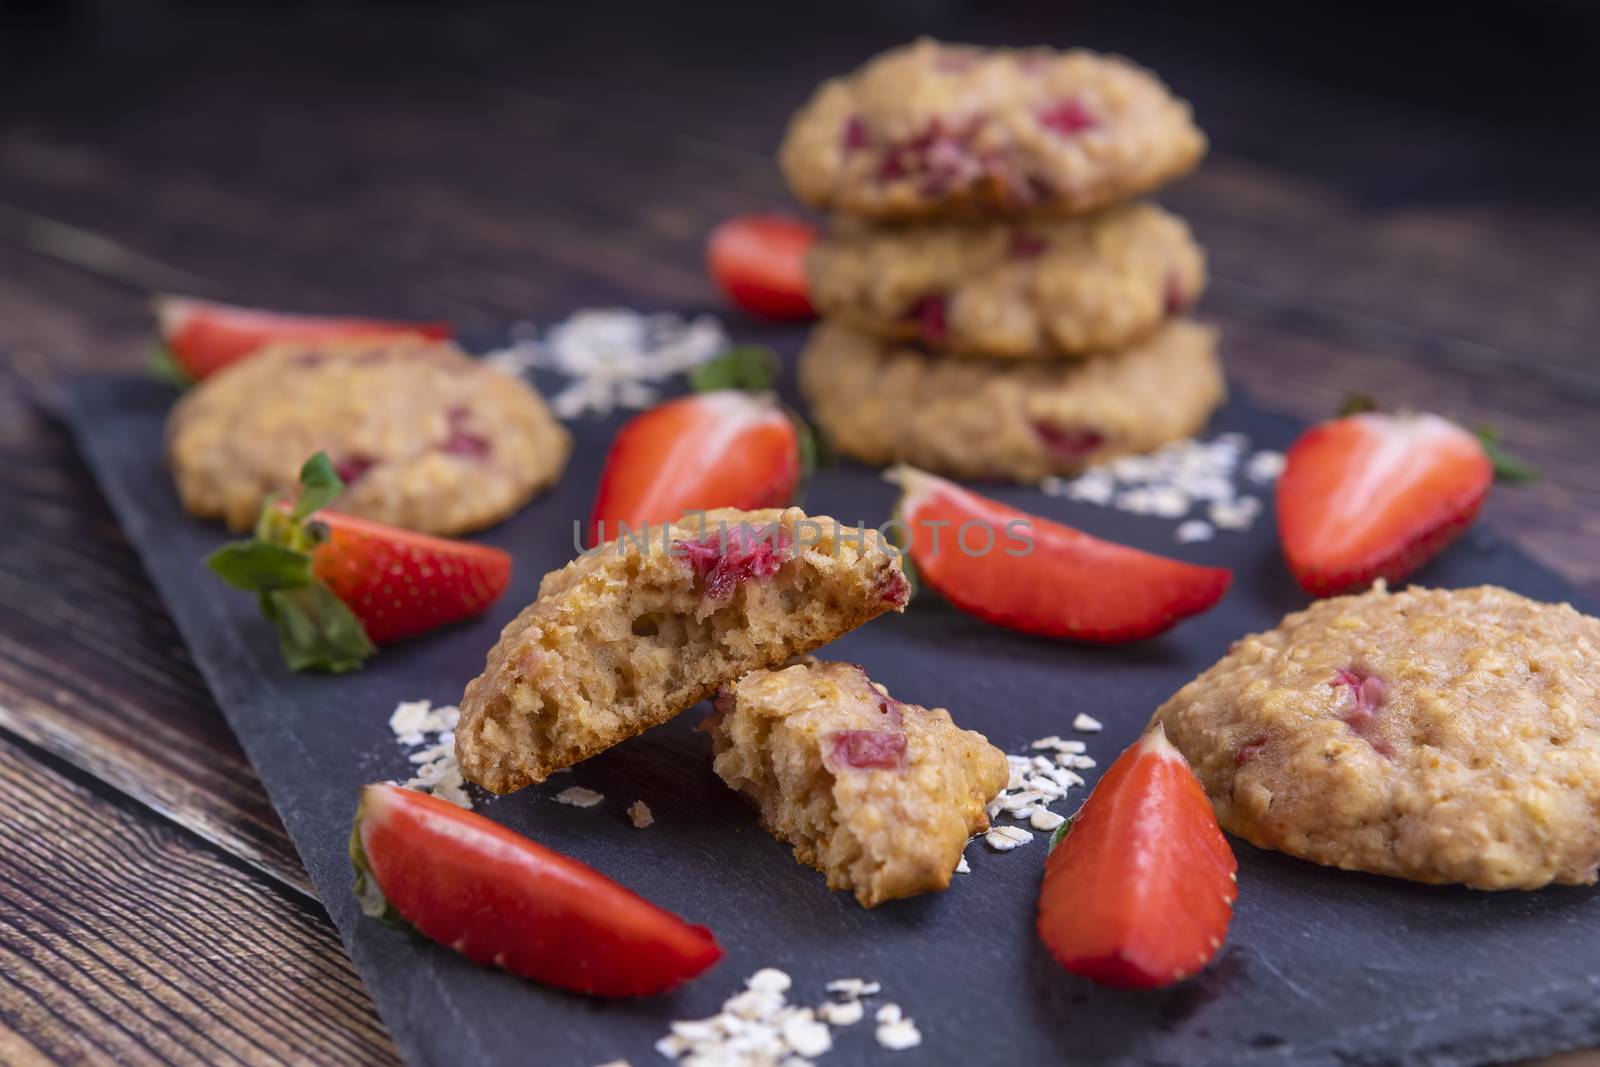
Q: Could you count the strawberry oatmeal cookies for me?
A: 6